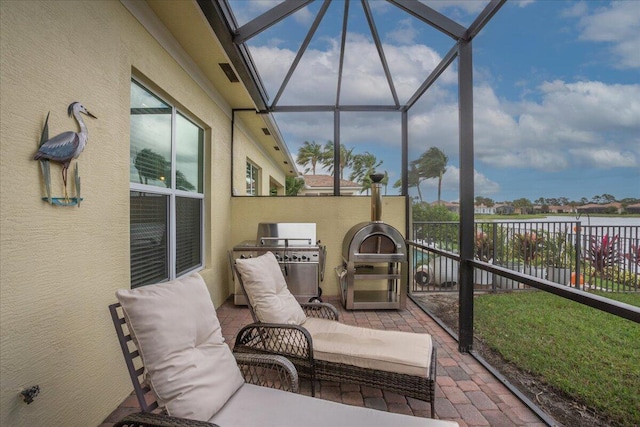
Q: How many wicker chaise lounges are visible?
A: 2